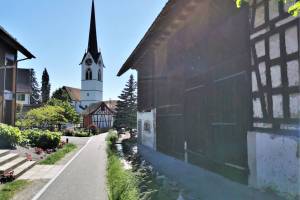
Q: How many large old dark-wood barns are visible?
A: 1